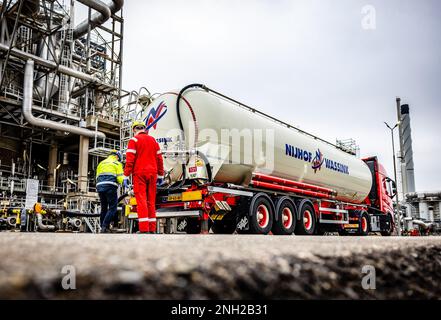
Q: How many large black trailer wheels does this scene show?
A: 3